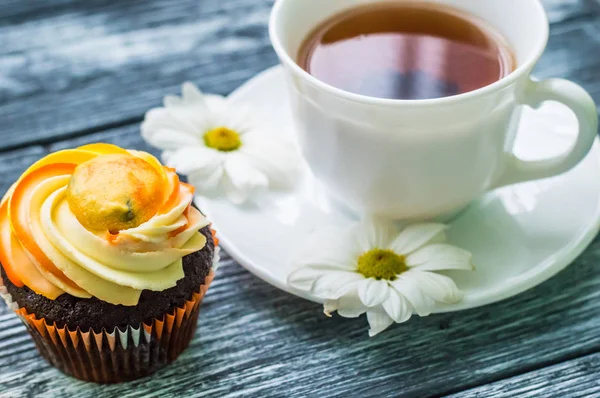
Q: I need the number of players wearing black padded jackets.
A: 0